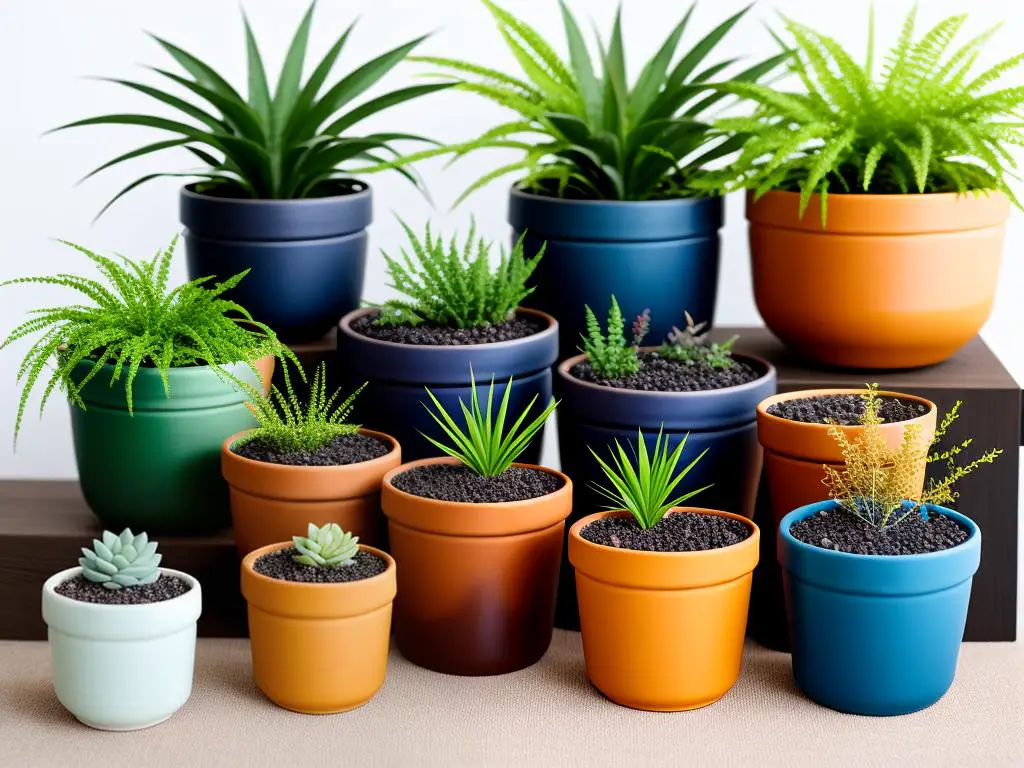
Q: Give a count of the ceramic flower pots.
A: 13